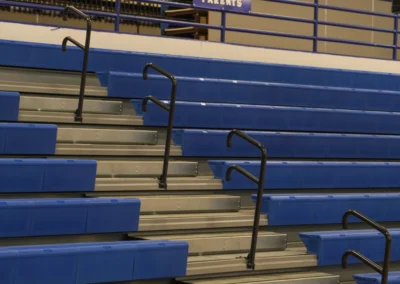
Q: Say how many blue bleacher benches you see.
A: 13